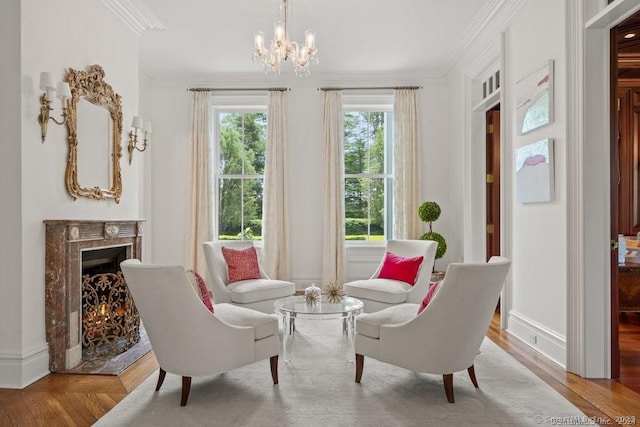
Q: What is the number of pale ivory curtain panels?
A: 4